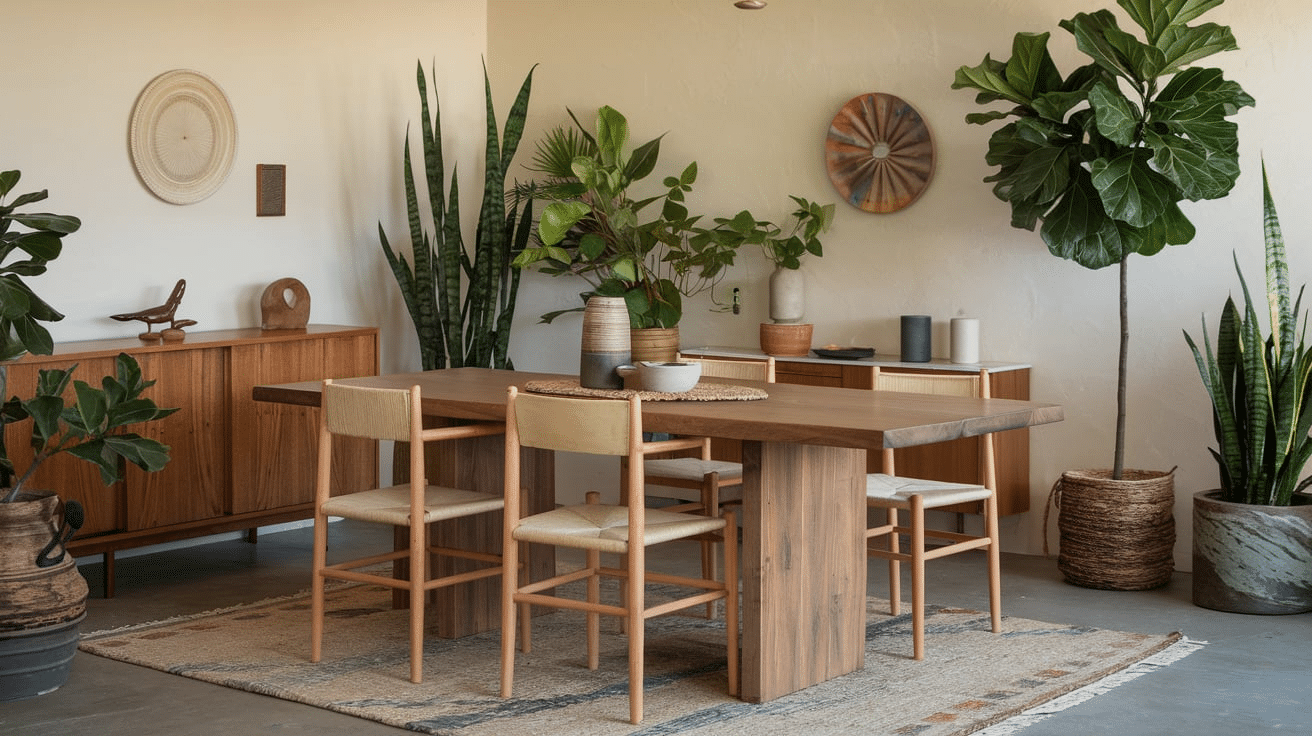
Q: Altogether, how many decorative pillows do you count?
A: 0